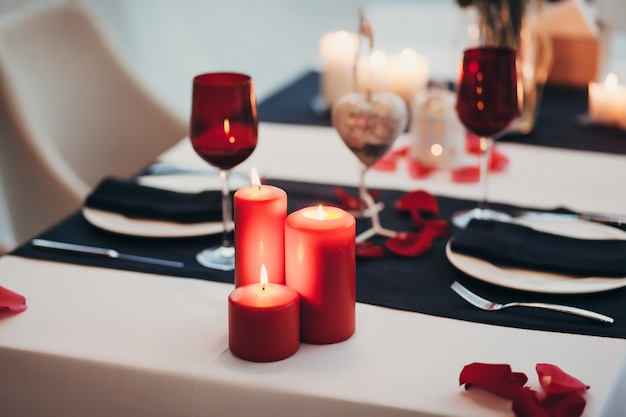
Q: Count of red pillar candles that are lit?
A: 3